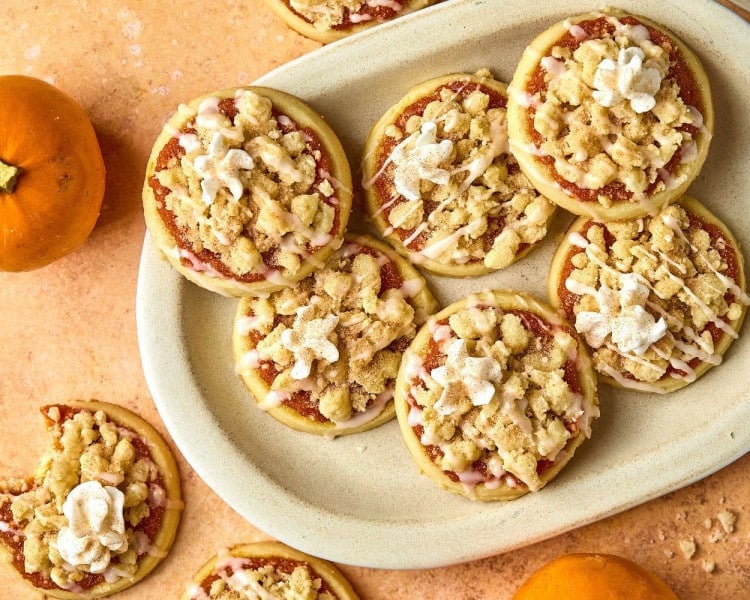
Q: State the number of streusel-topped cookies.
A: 9